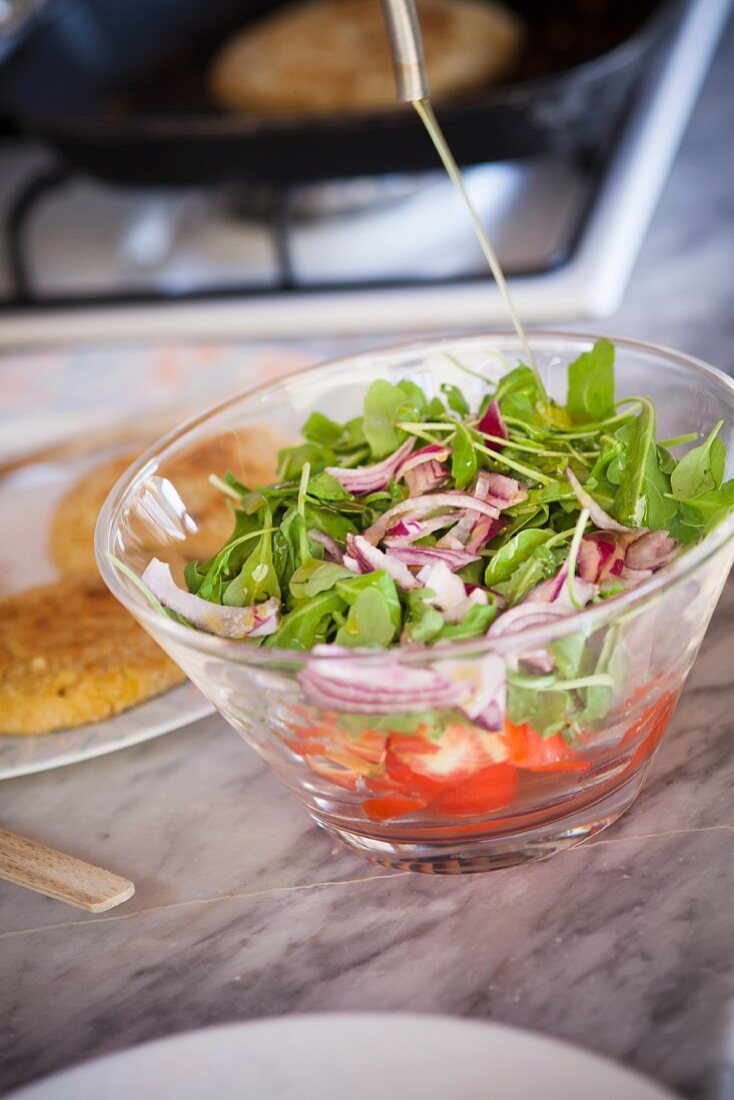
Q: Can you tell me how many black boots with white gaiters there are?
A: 0